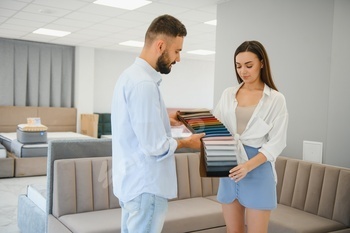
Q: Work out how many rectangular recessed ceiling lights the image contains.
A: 5